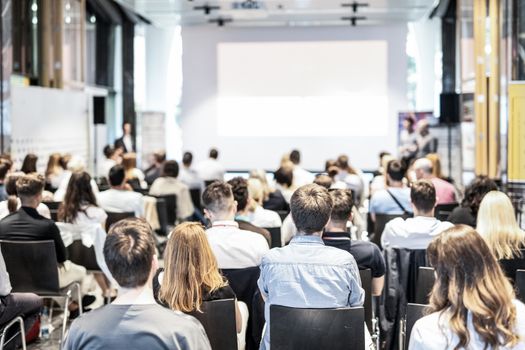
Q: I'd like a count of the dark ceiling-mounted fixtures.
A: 4